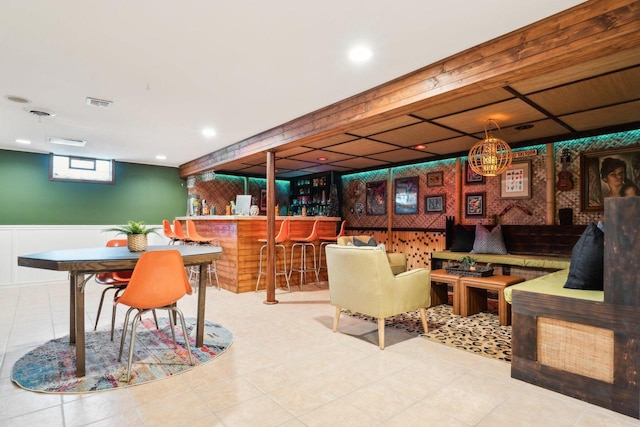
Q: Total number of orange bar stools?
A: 6